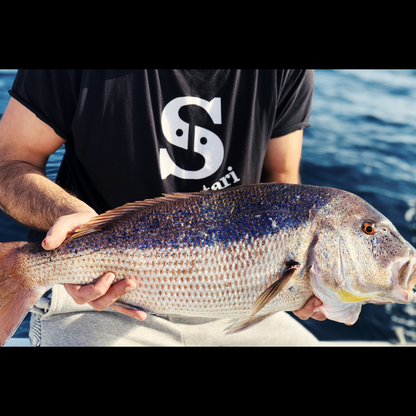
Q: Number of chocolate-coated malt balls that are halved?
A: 0